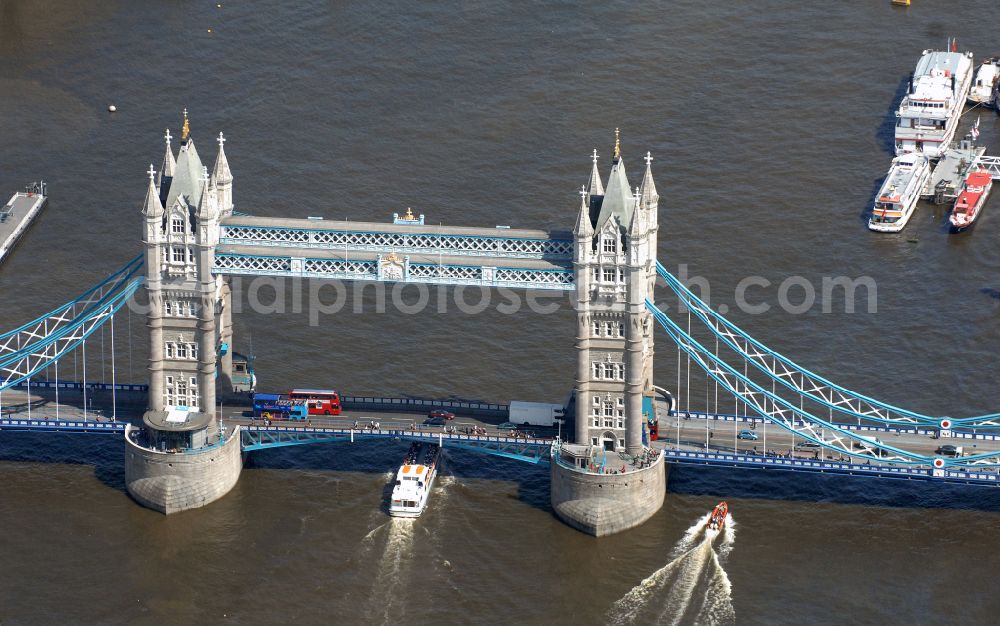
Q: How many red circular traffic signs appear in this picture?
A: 2